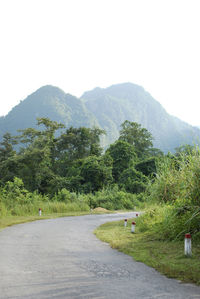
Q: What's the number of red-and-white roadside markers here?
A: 5